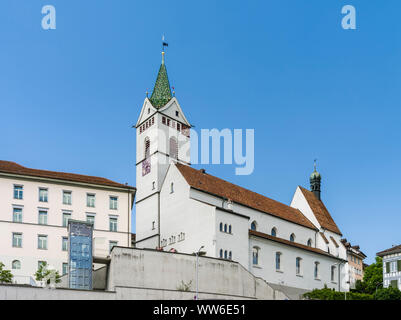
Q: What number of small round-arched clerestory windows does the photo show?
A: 4